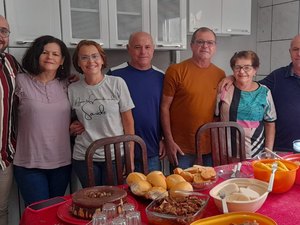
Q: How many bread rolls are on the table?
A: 6